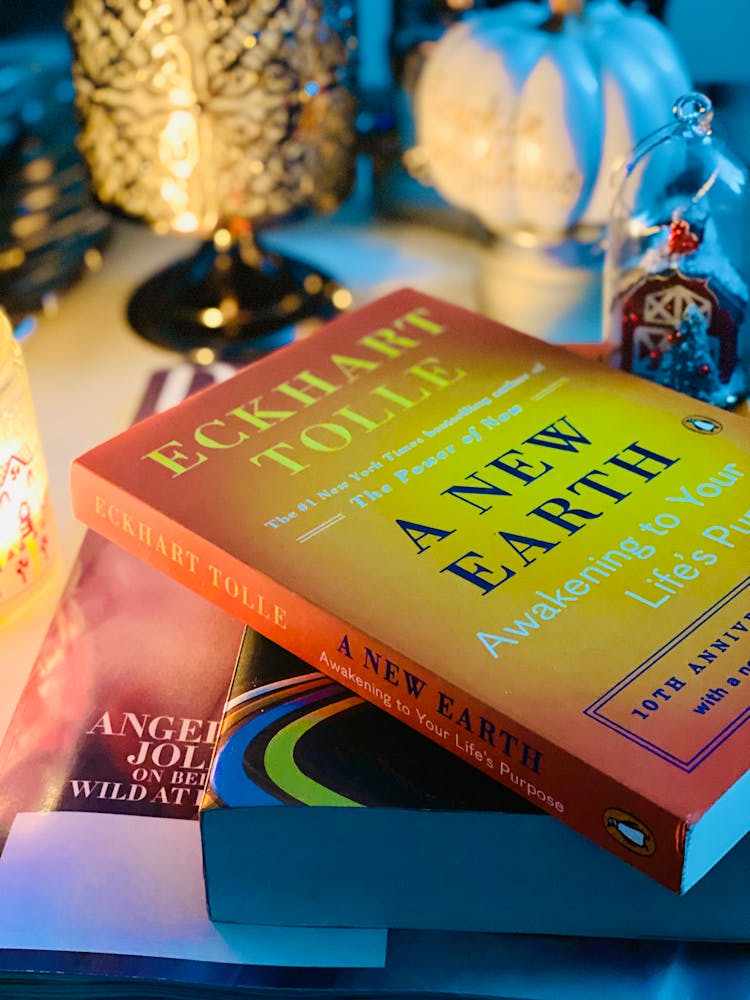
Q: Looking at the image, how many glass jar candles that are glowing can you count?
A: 1